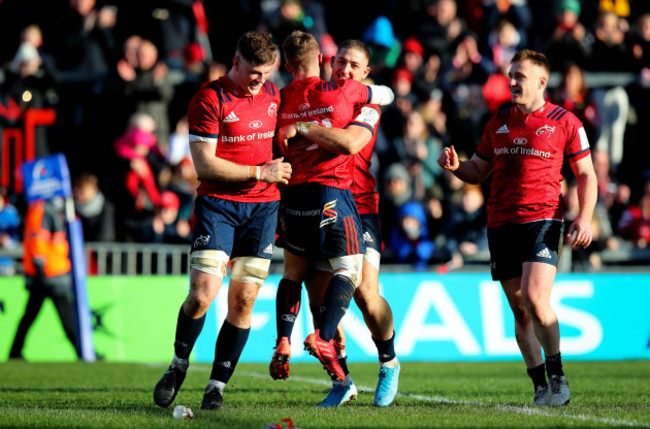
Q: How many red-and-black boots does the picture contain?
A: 2